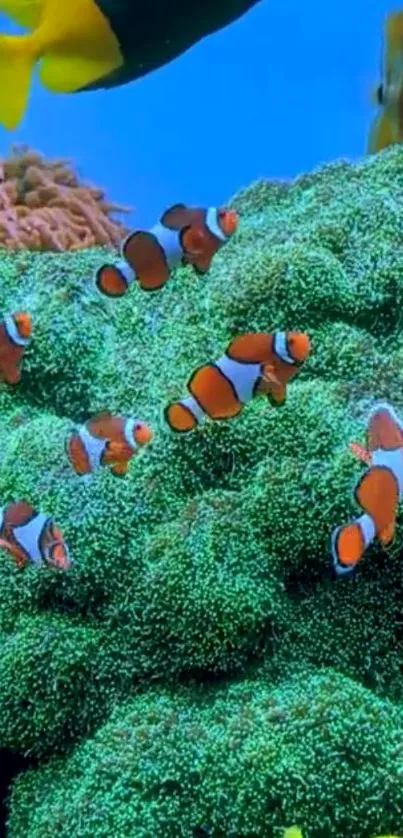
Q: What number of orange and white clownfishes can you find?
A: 6